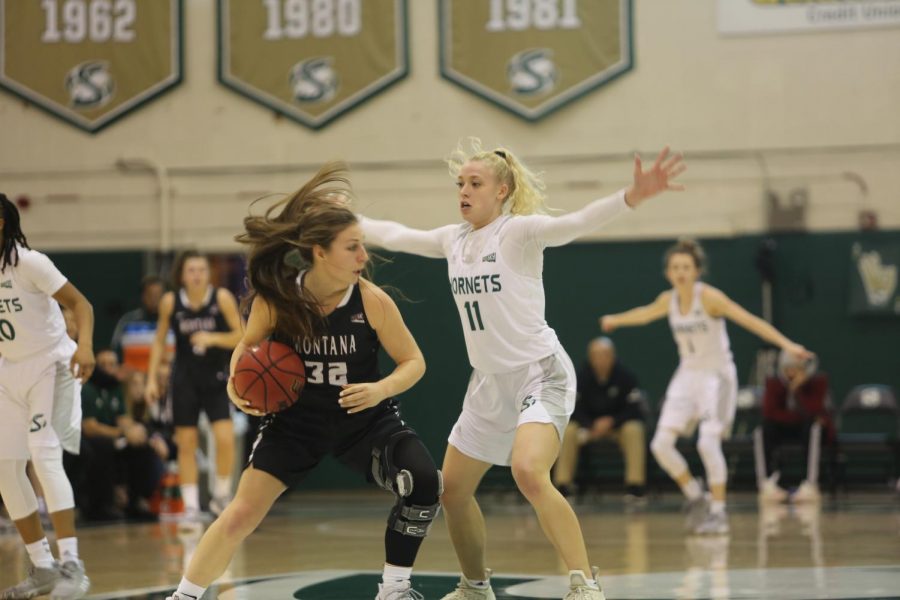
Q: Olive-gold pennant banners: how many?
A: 3